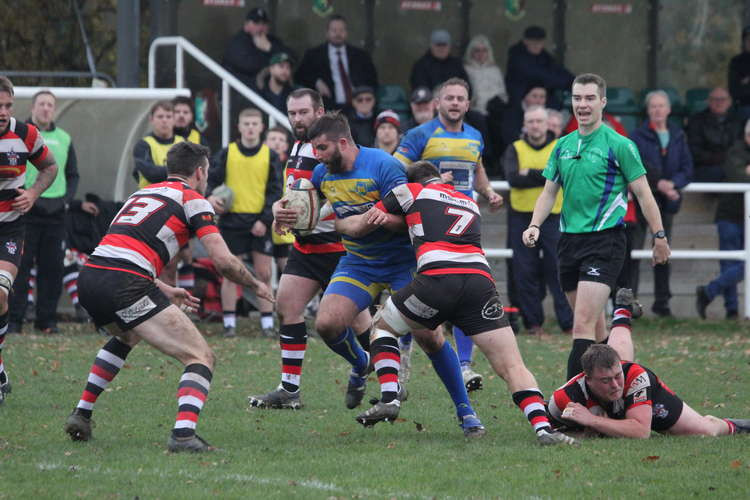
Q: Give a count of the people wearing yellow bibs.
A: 5